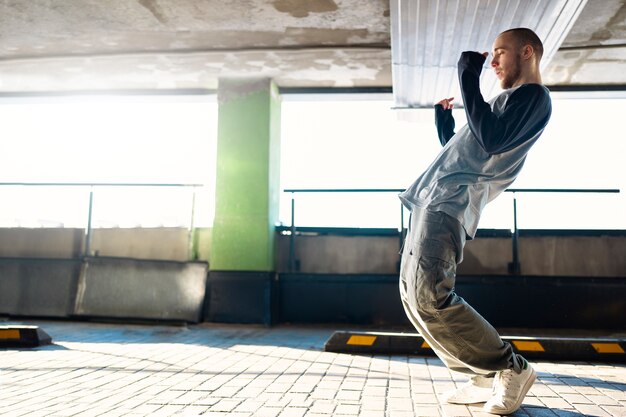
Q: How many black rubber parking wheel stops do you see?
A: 2